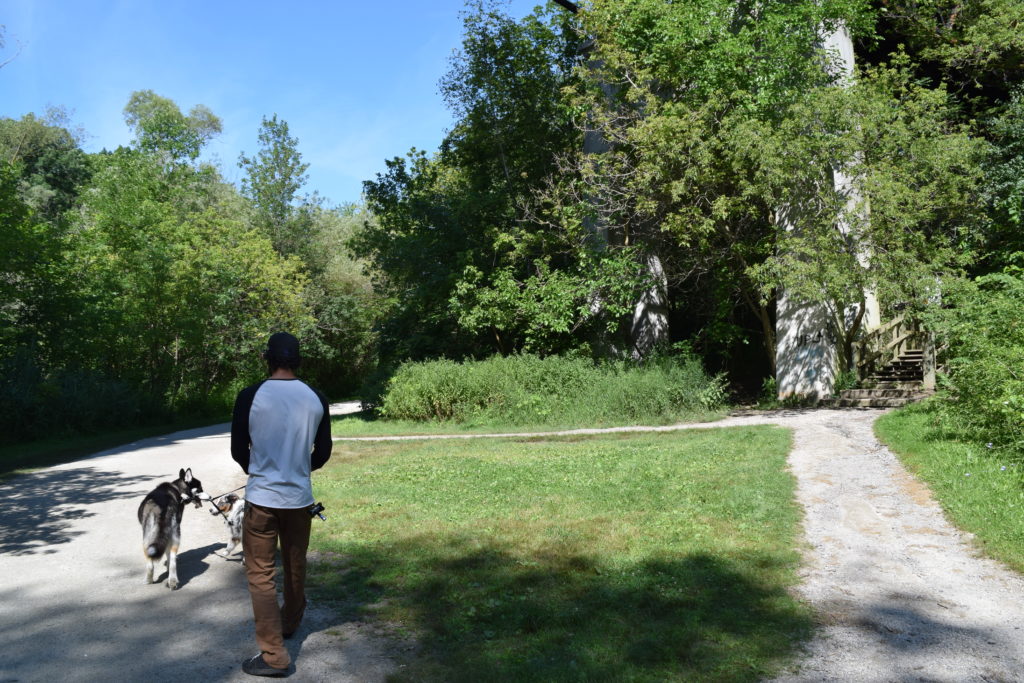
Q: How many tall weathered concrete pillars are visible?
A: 2